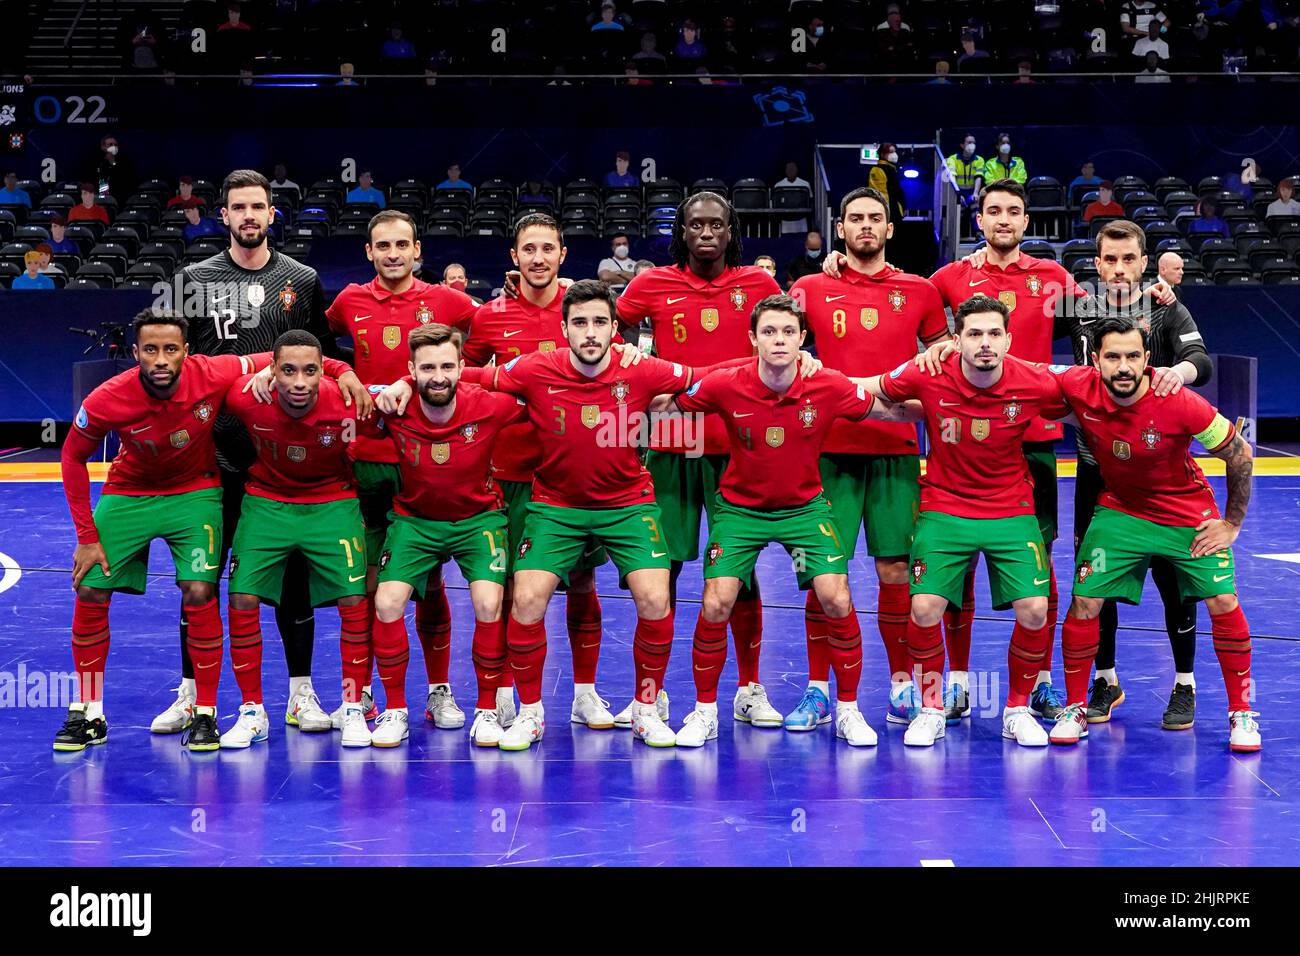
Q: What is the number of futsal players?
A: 14